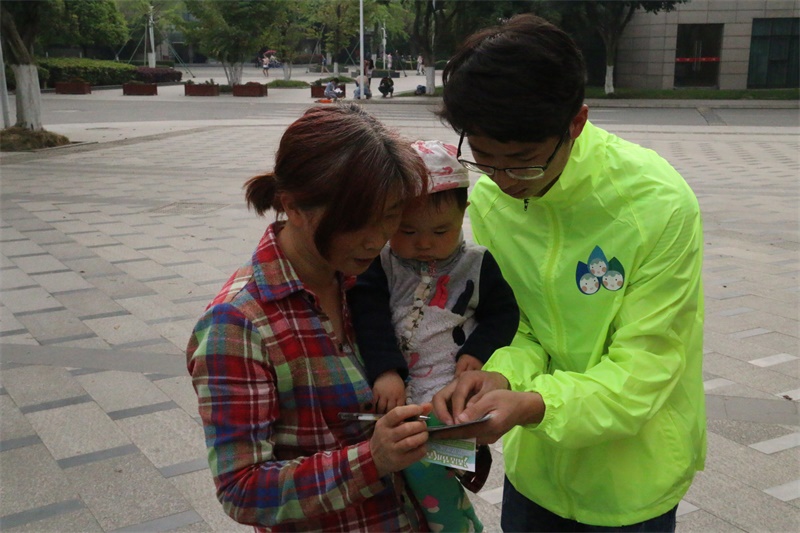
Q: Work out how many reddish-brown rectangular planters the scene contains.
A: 5